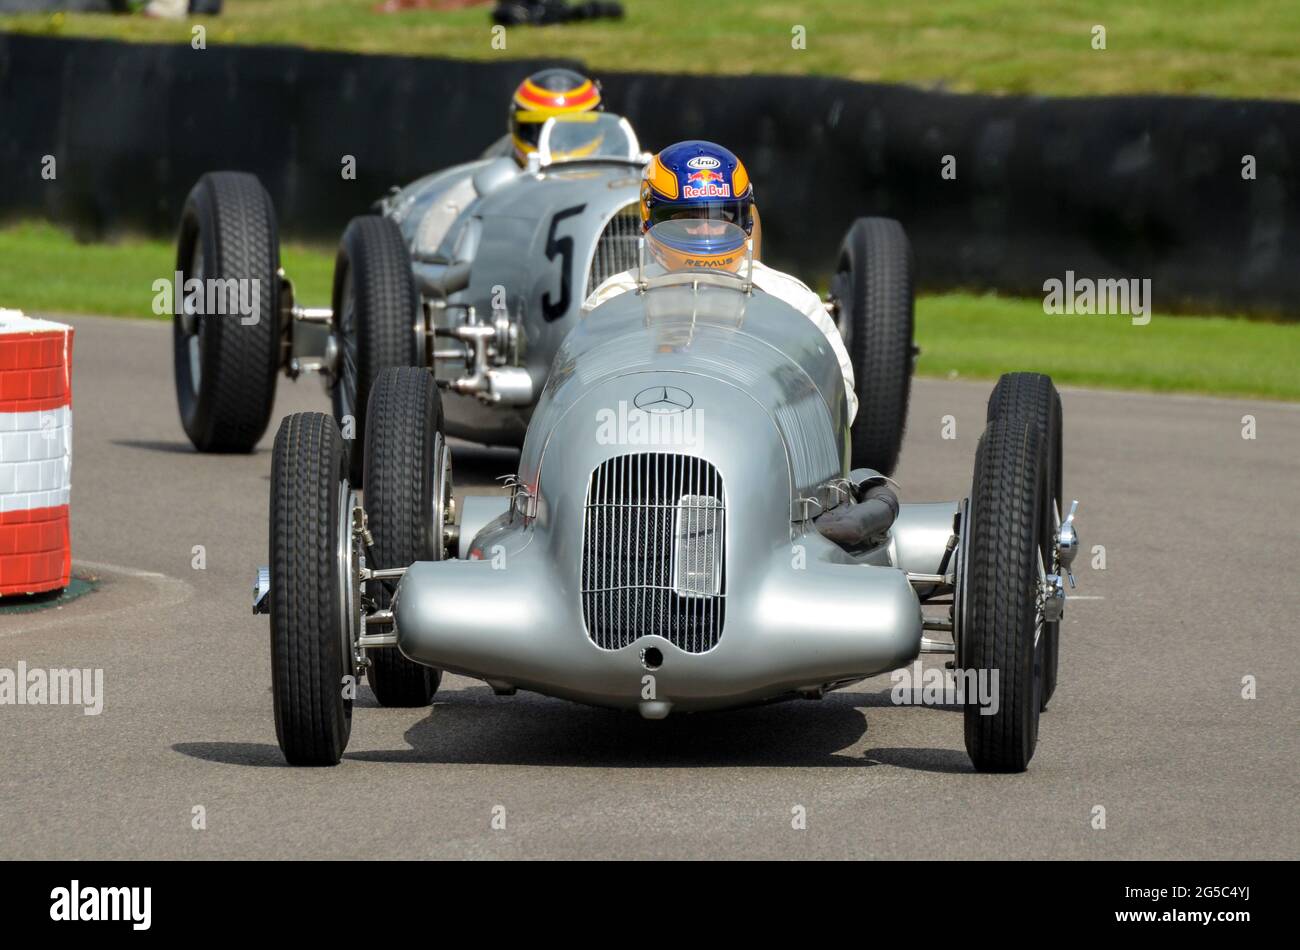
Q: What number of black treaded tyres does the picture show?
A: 7